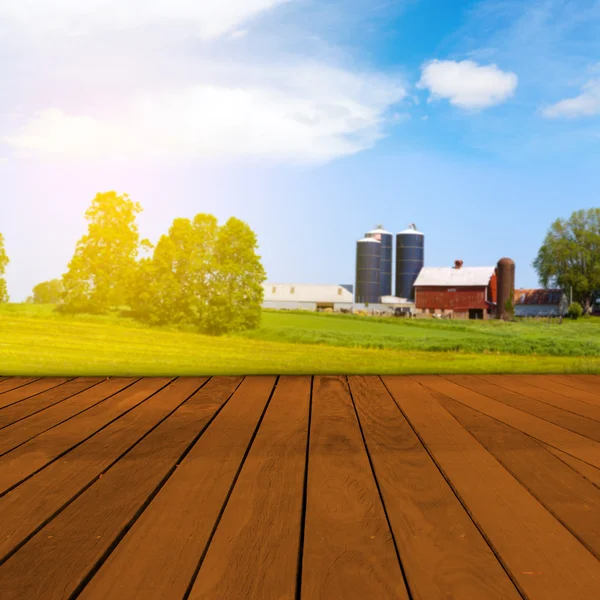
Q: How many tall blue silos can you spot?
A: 3